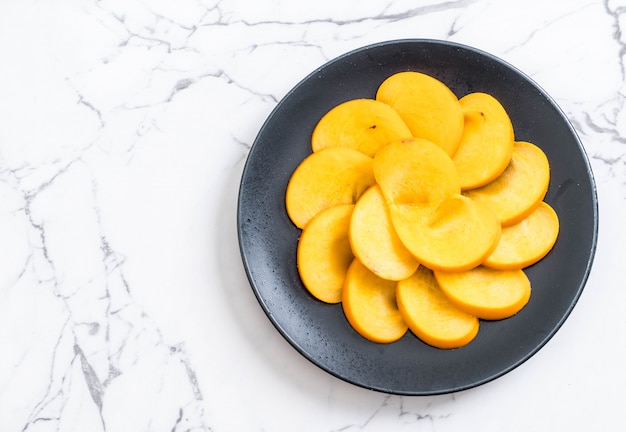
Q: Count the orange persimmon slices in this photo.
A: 13